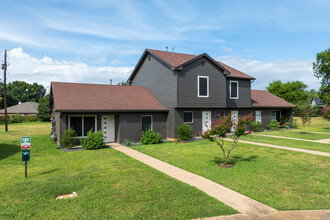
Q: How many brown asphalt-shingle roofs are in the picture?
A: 3